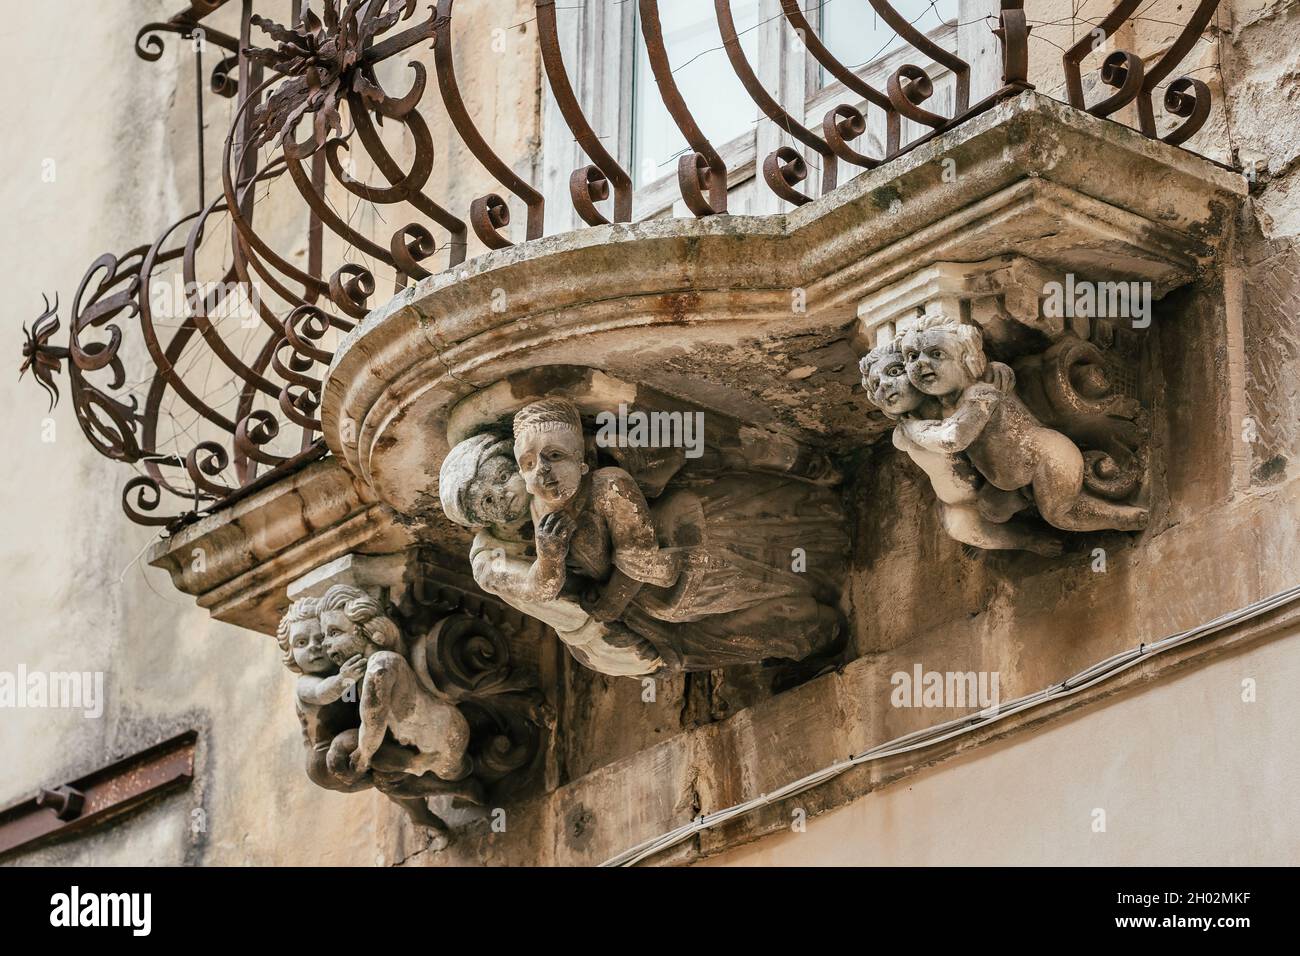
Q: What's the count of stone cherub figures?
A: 4